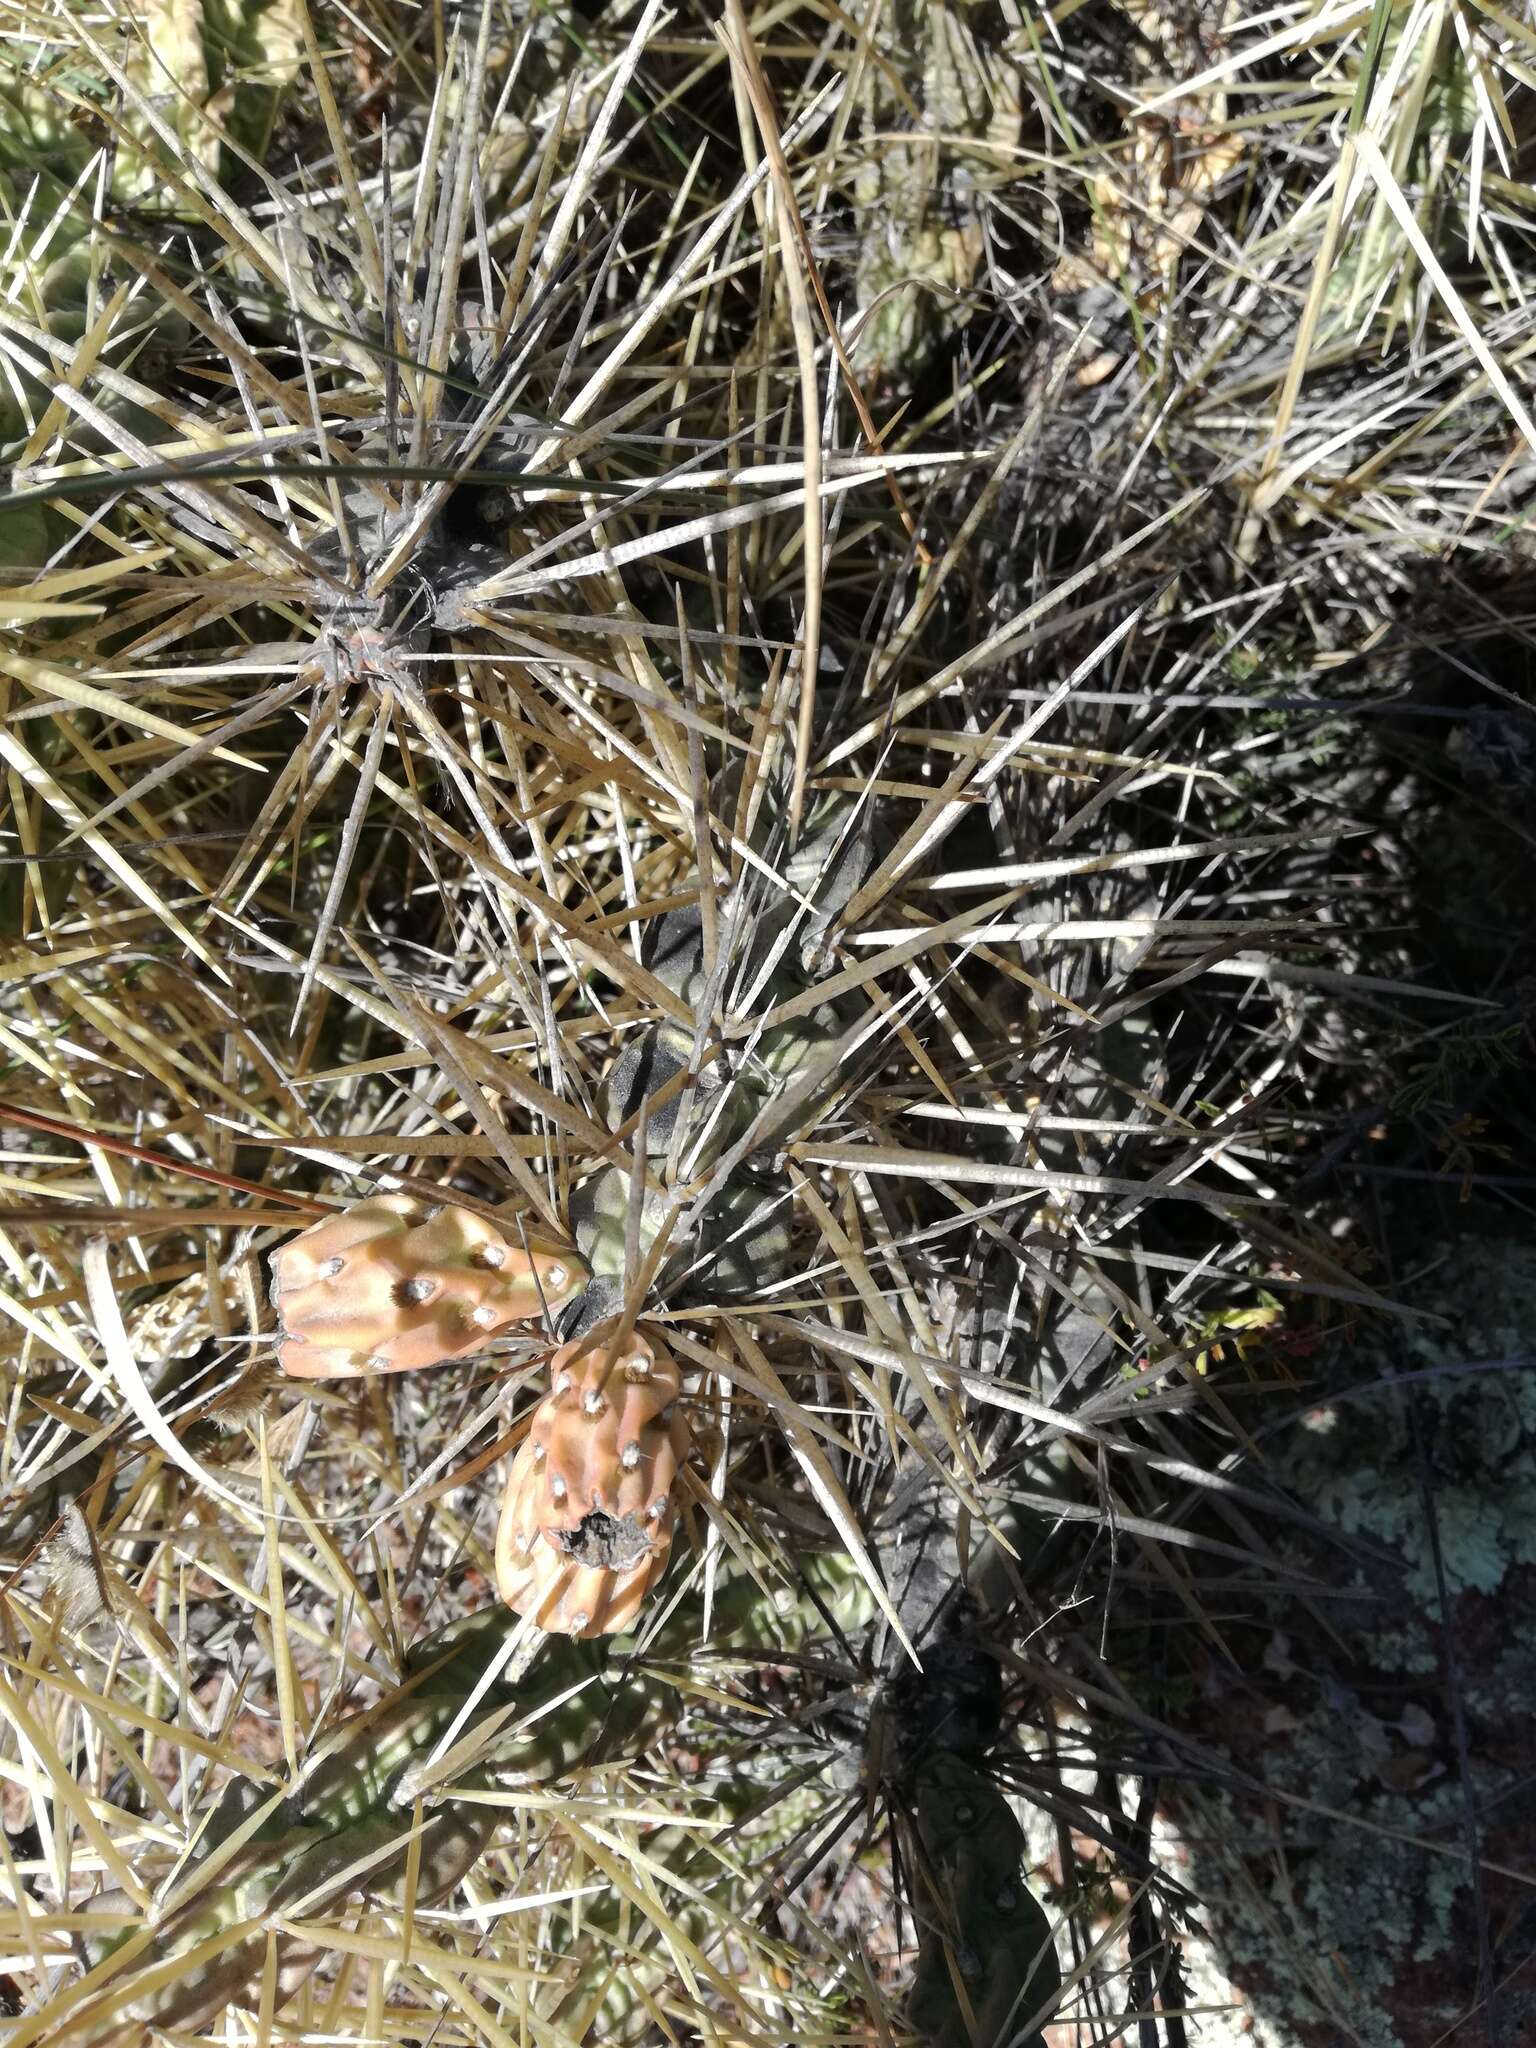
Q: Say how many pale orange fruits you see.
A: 3